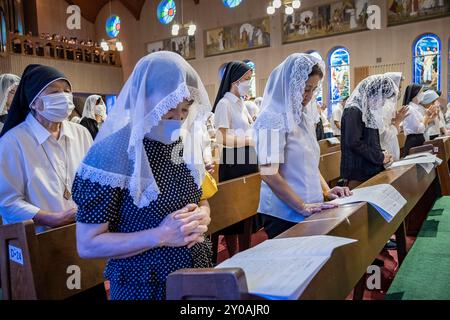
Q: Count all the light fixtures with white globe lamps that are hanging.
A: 3